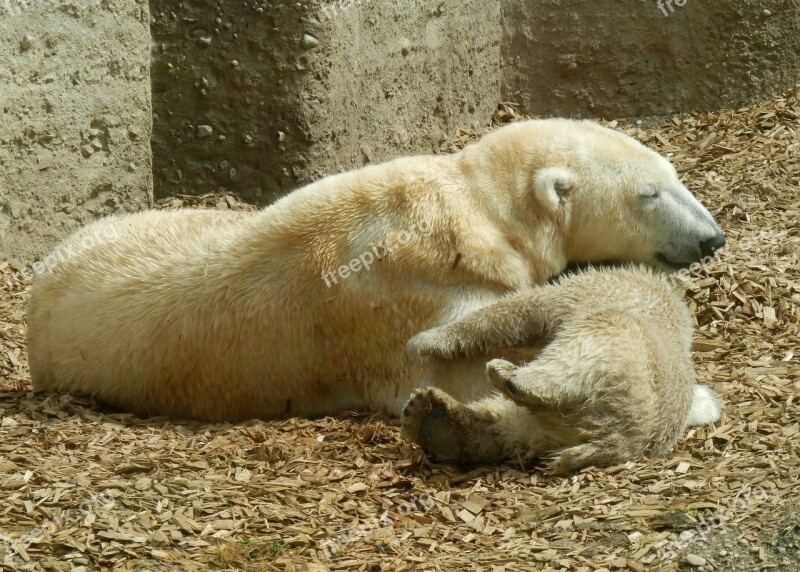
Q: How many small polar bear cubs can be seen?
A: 1